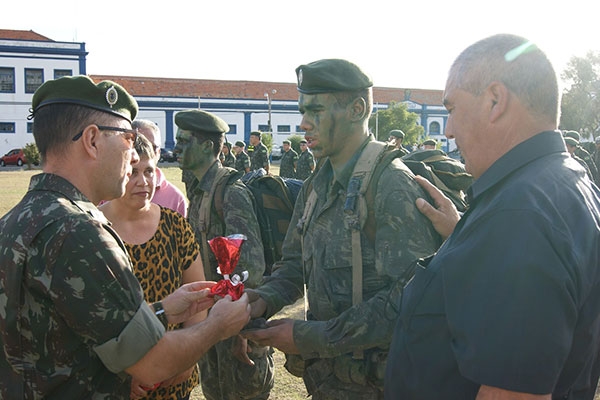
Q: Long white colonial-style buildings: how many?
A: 1